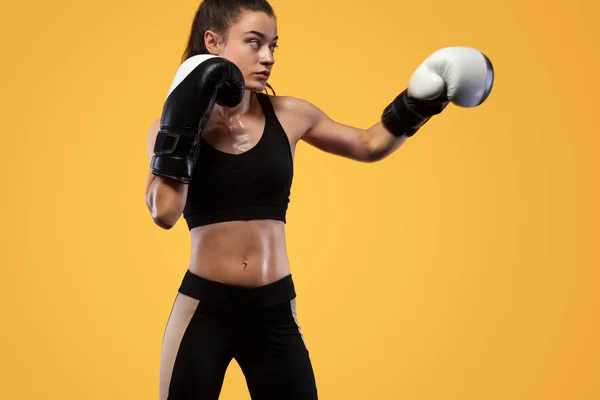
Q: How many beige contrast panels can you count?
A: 2